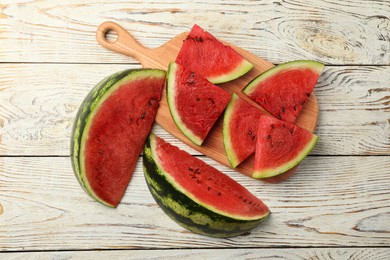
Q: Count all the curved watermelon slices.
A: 2